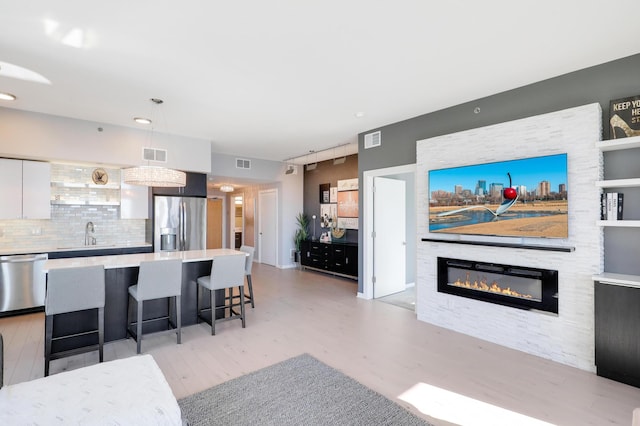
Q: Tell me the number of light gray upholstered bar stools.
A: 4